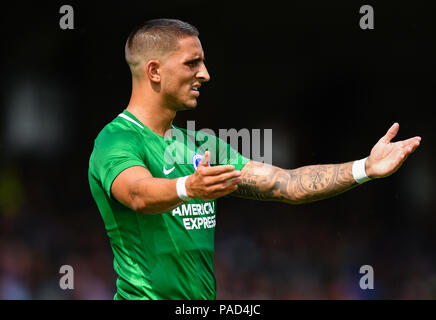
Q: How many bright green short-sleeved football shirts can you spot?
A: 1